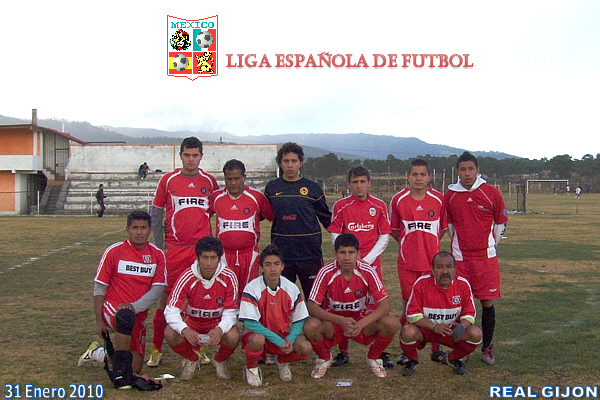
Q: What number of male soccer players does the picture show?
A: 11